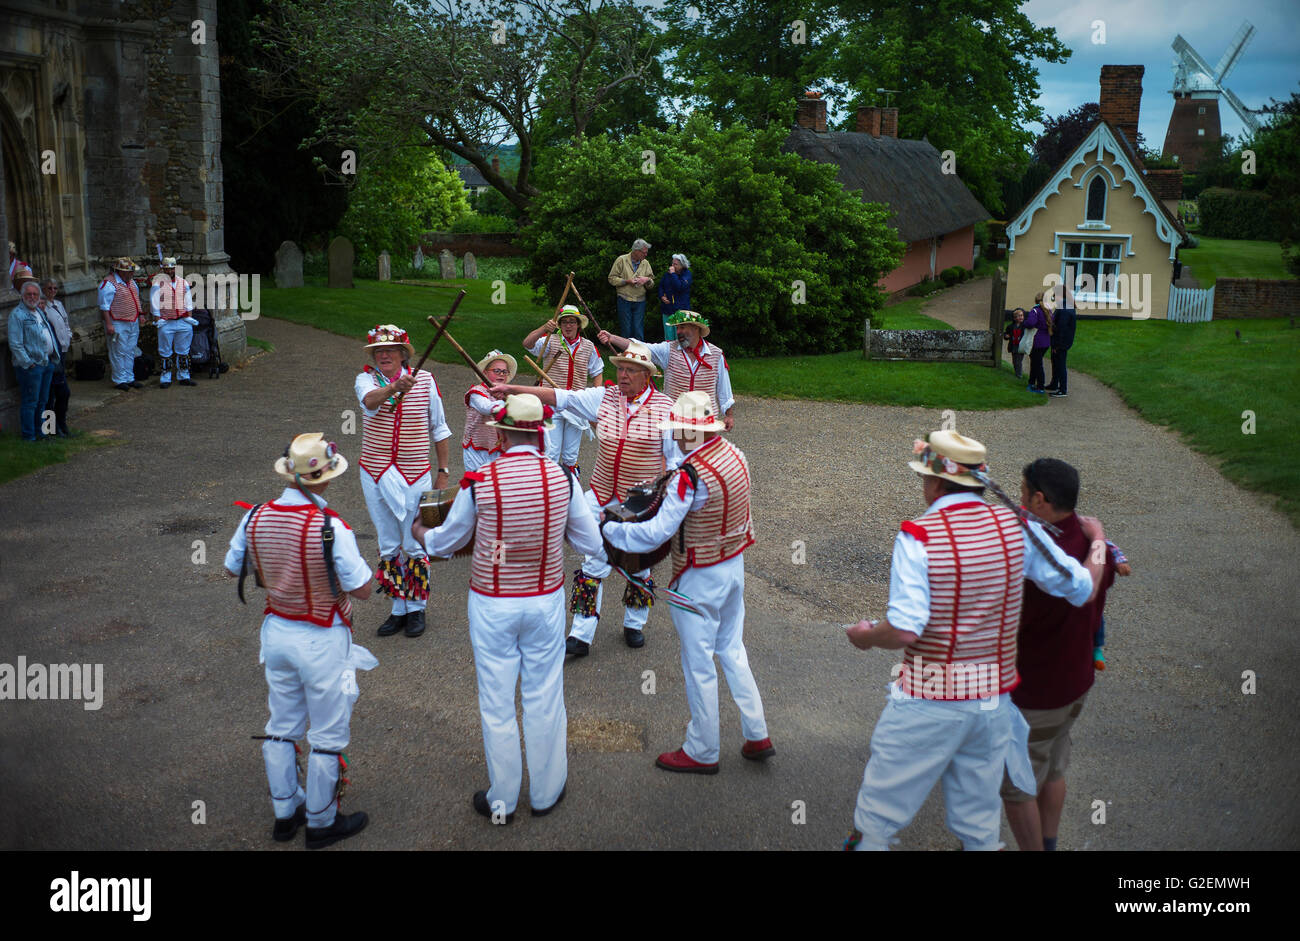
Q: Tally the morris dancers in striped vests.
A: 11